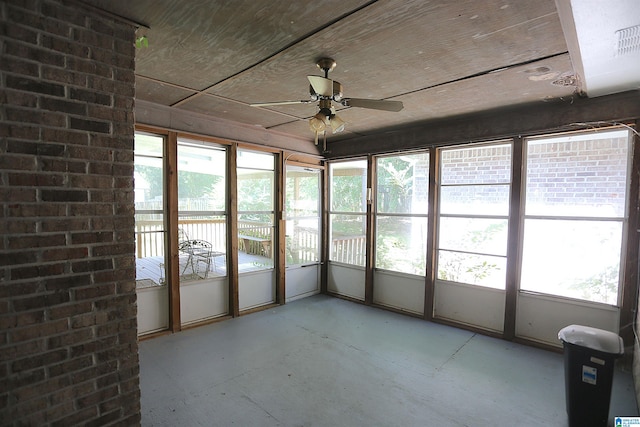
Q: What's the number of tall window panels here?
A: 8